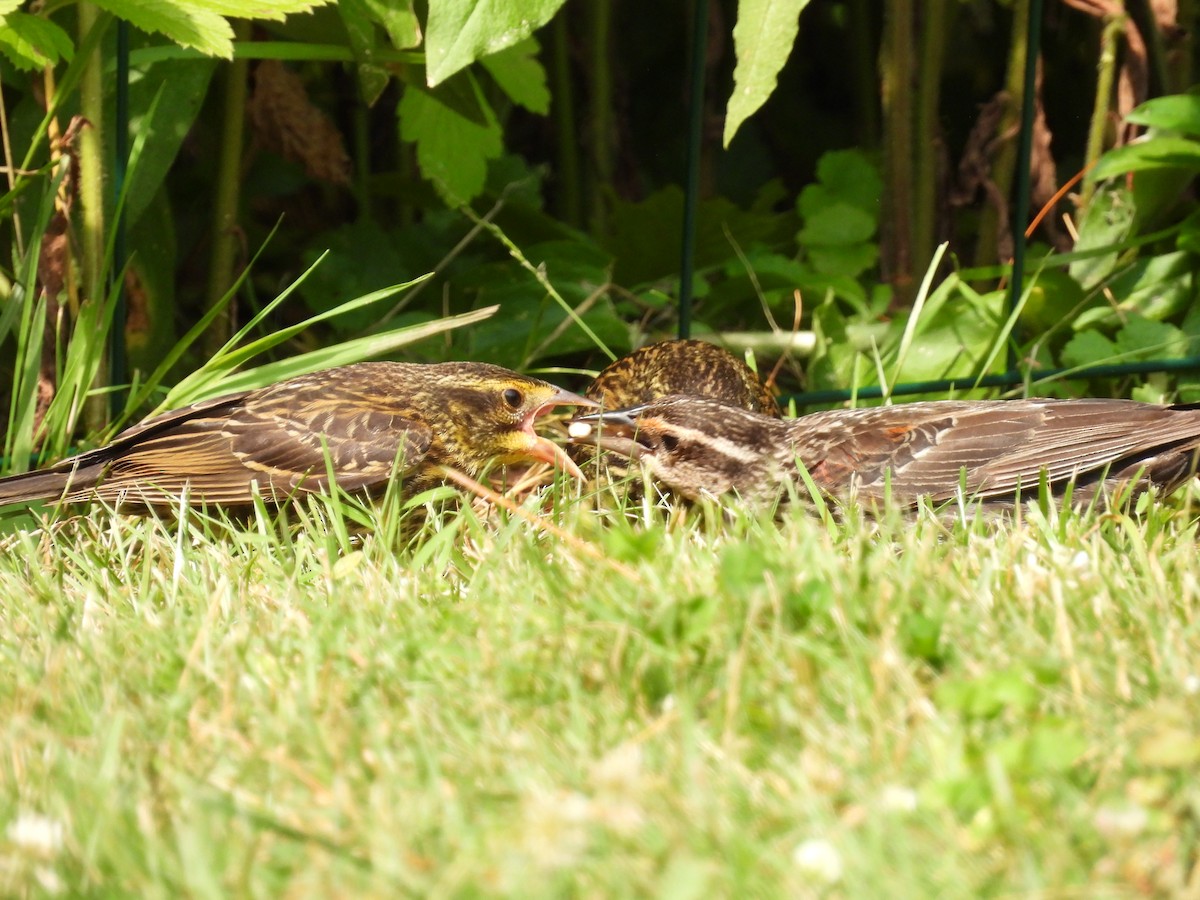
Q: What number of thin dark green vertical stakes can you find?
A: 3